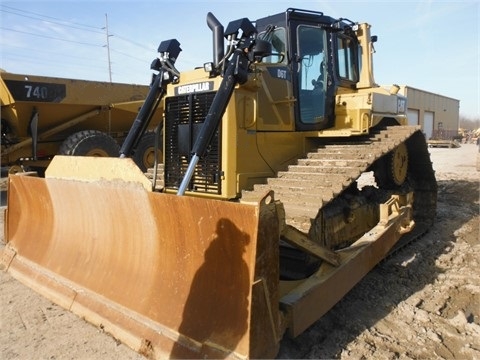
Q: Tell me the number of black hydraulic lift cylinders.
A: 2